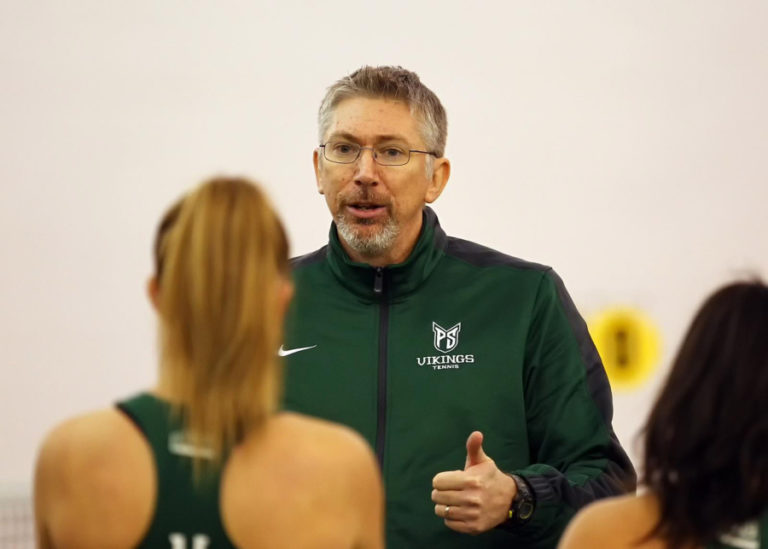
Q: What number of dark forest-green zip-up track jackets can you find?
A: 1